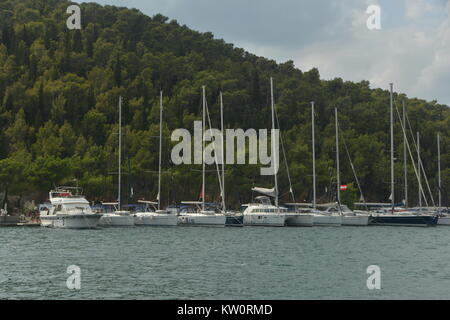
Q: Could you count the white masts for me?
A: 11